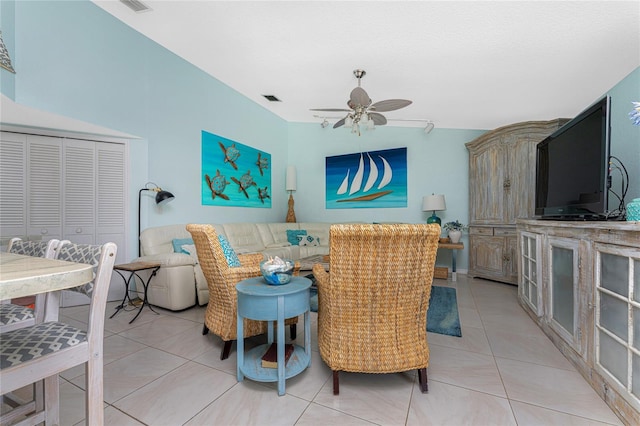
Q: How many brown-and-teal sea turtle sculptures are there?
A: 5